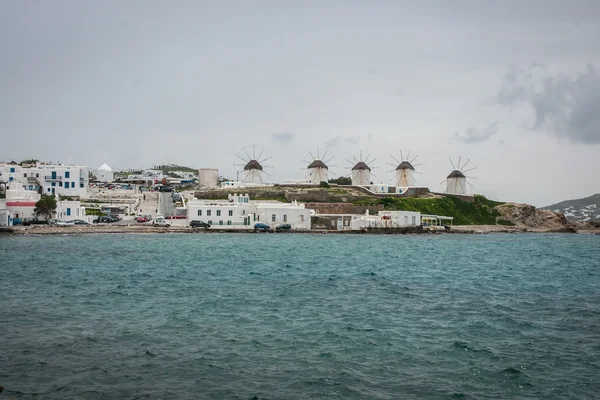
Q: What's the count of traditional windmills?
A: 5